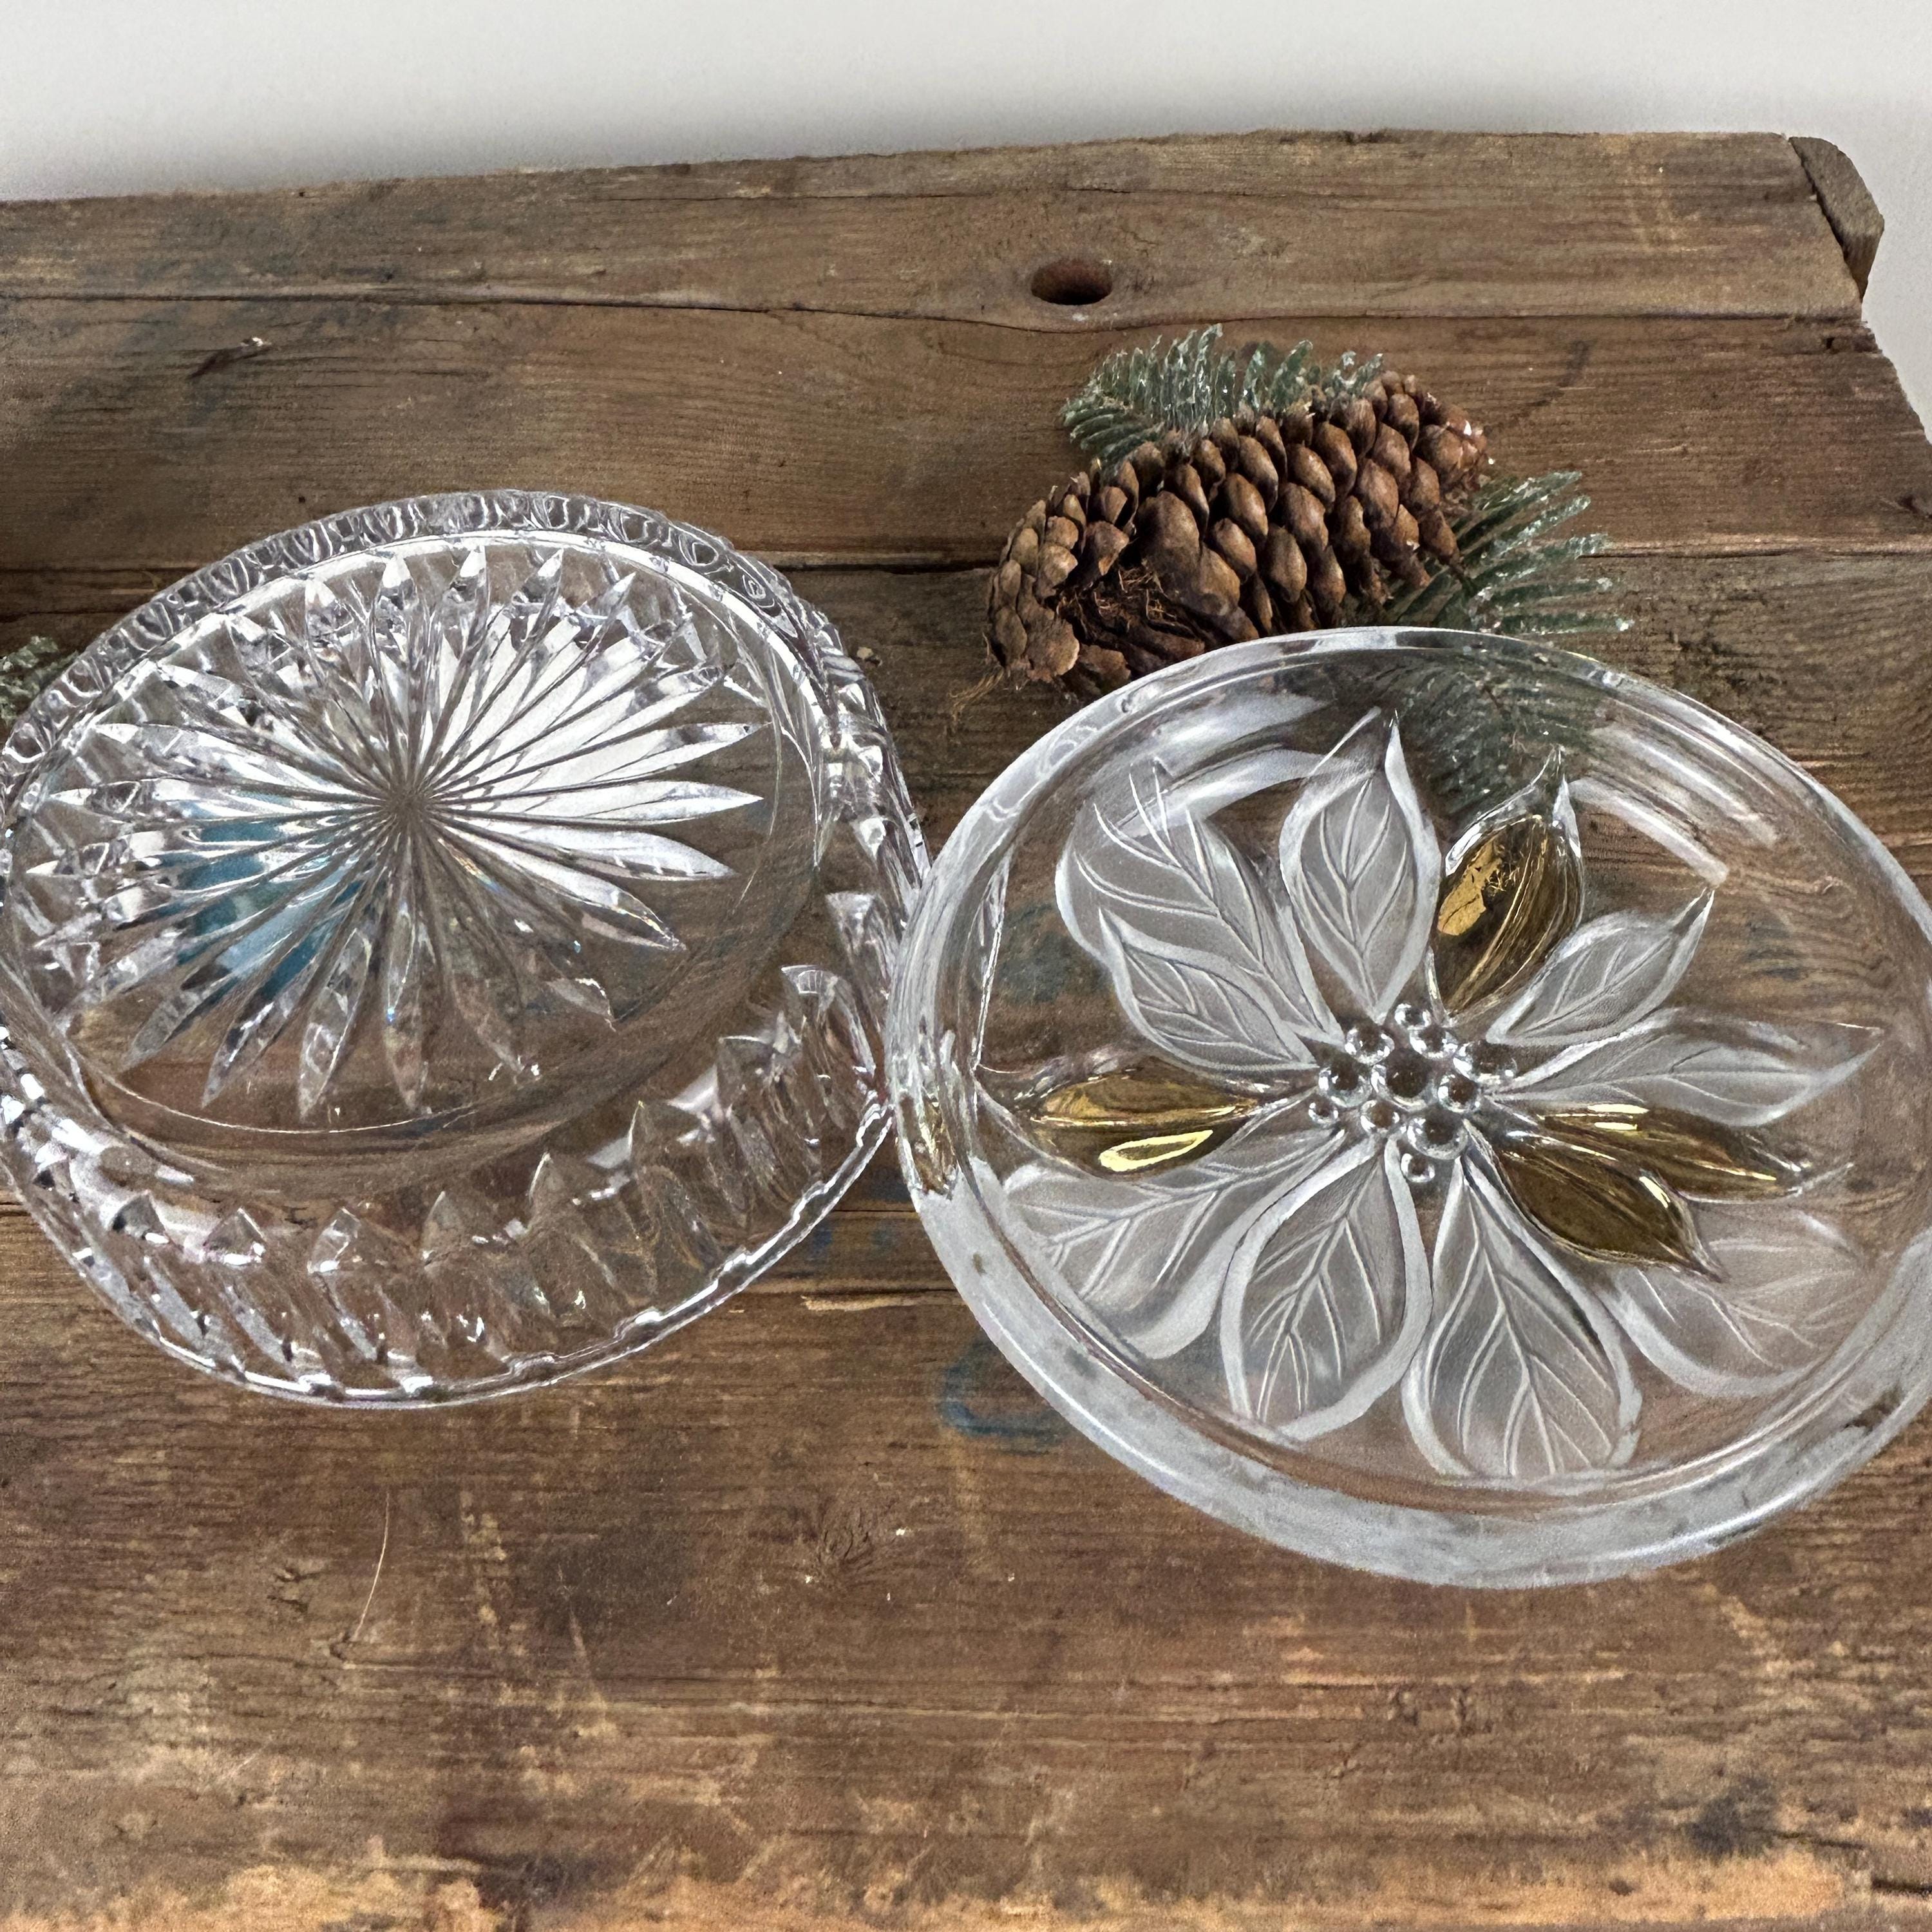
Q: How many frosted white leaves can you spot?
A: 9